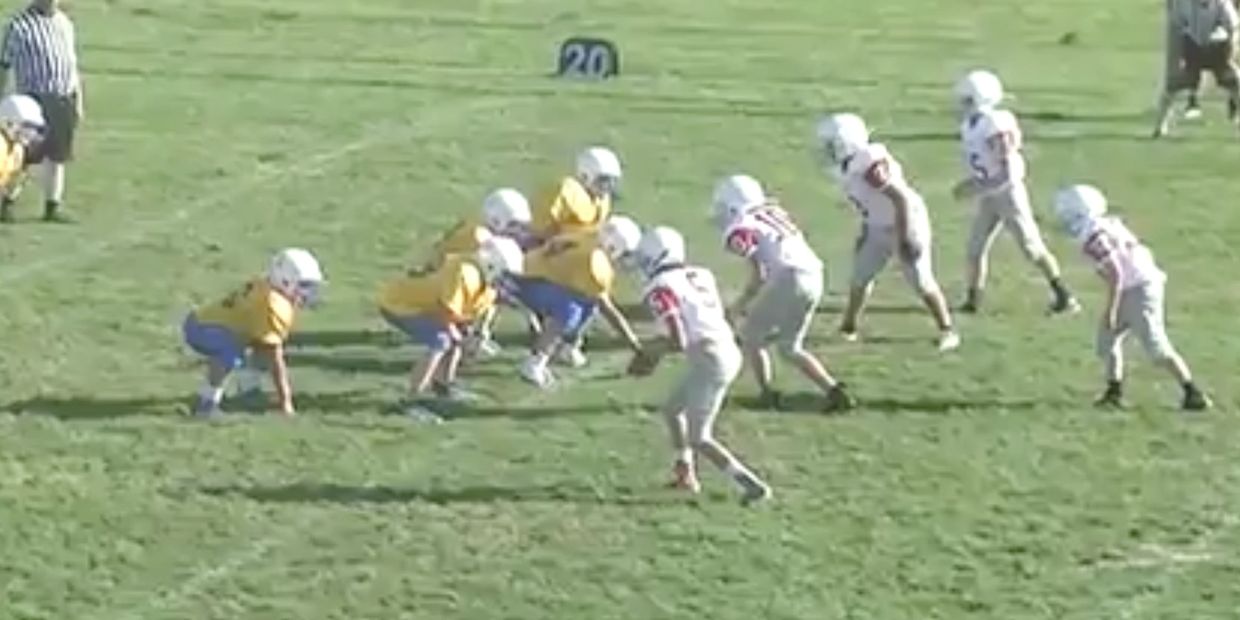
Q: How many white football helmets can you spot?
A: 11